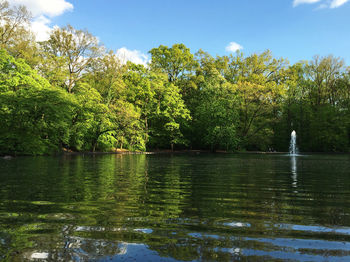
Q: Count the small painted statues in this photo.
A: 0